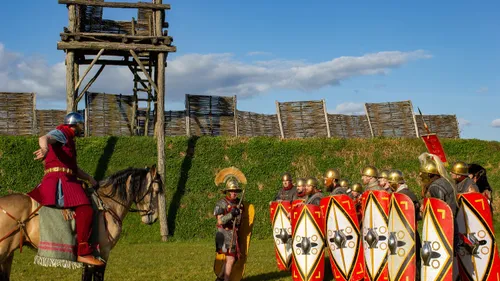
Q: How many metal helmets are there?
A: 13